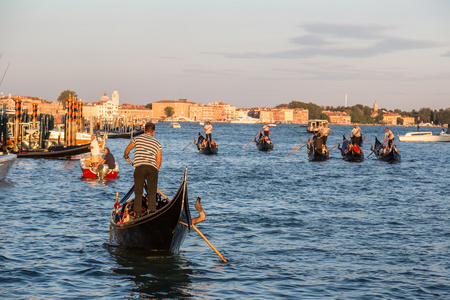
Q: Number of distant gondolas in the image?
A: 5